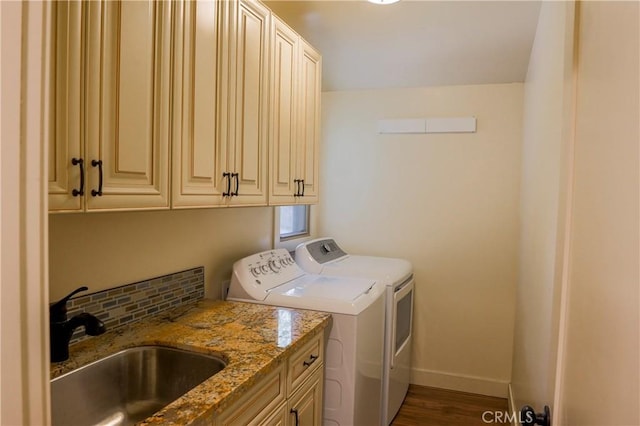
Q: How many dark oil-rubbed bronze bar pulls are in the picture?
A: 8